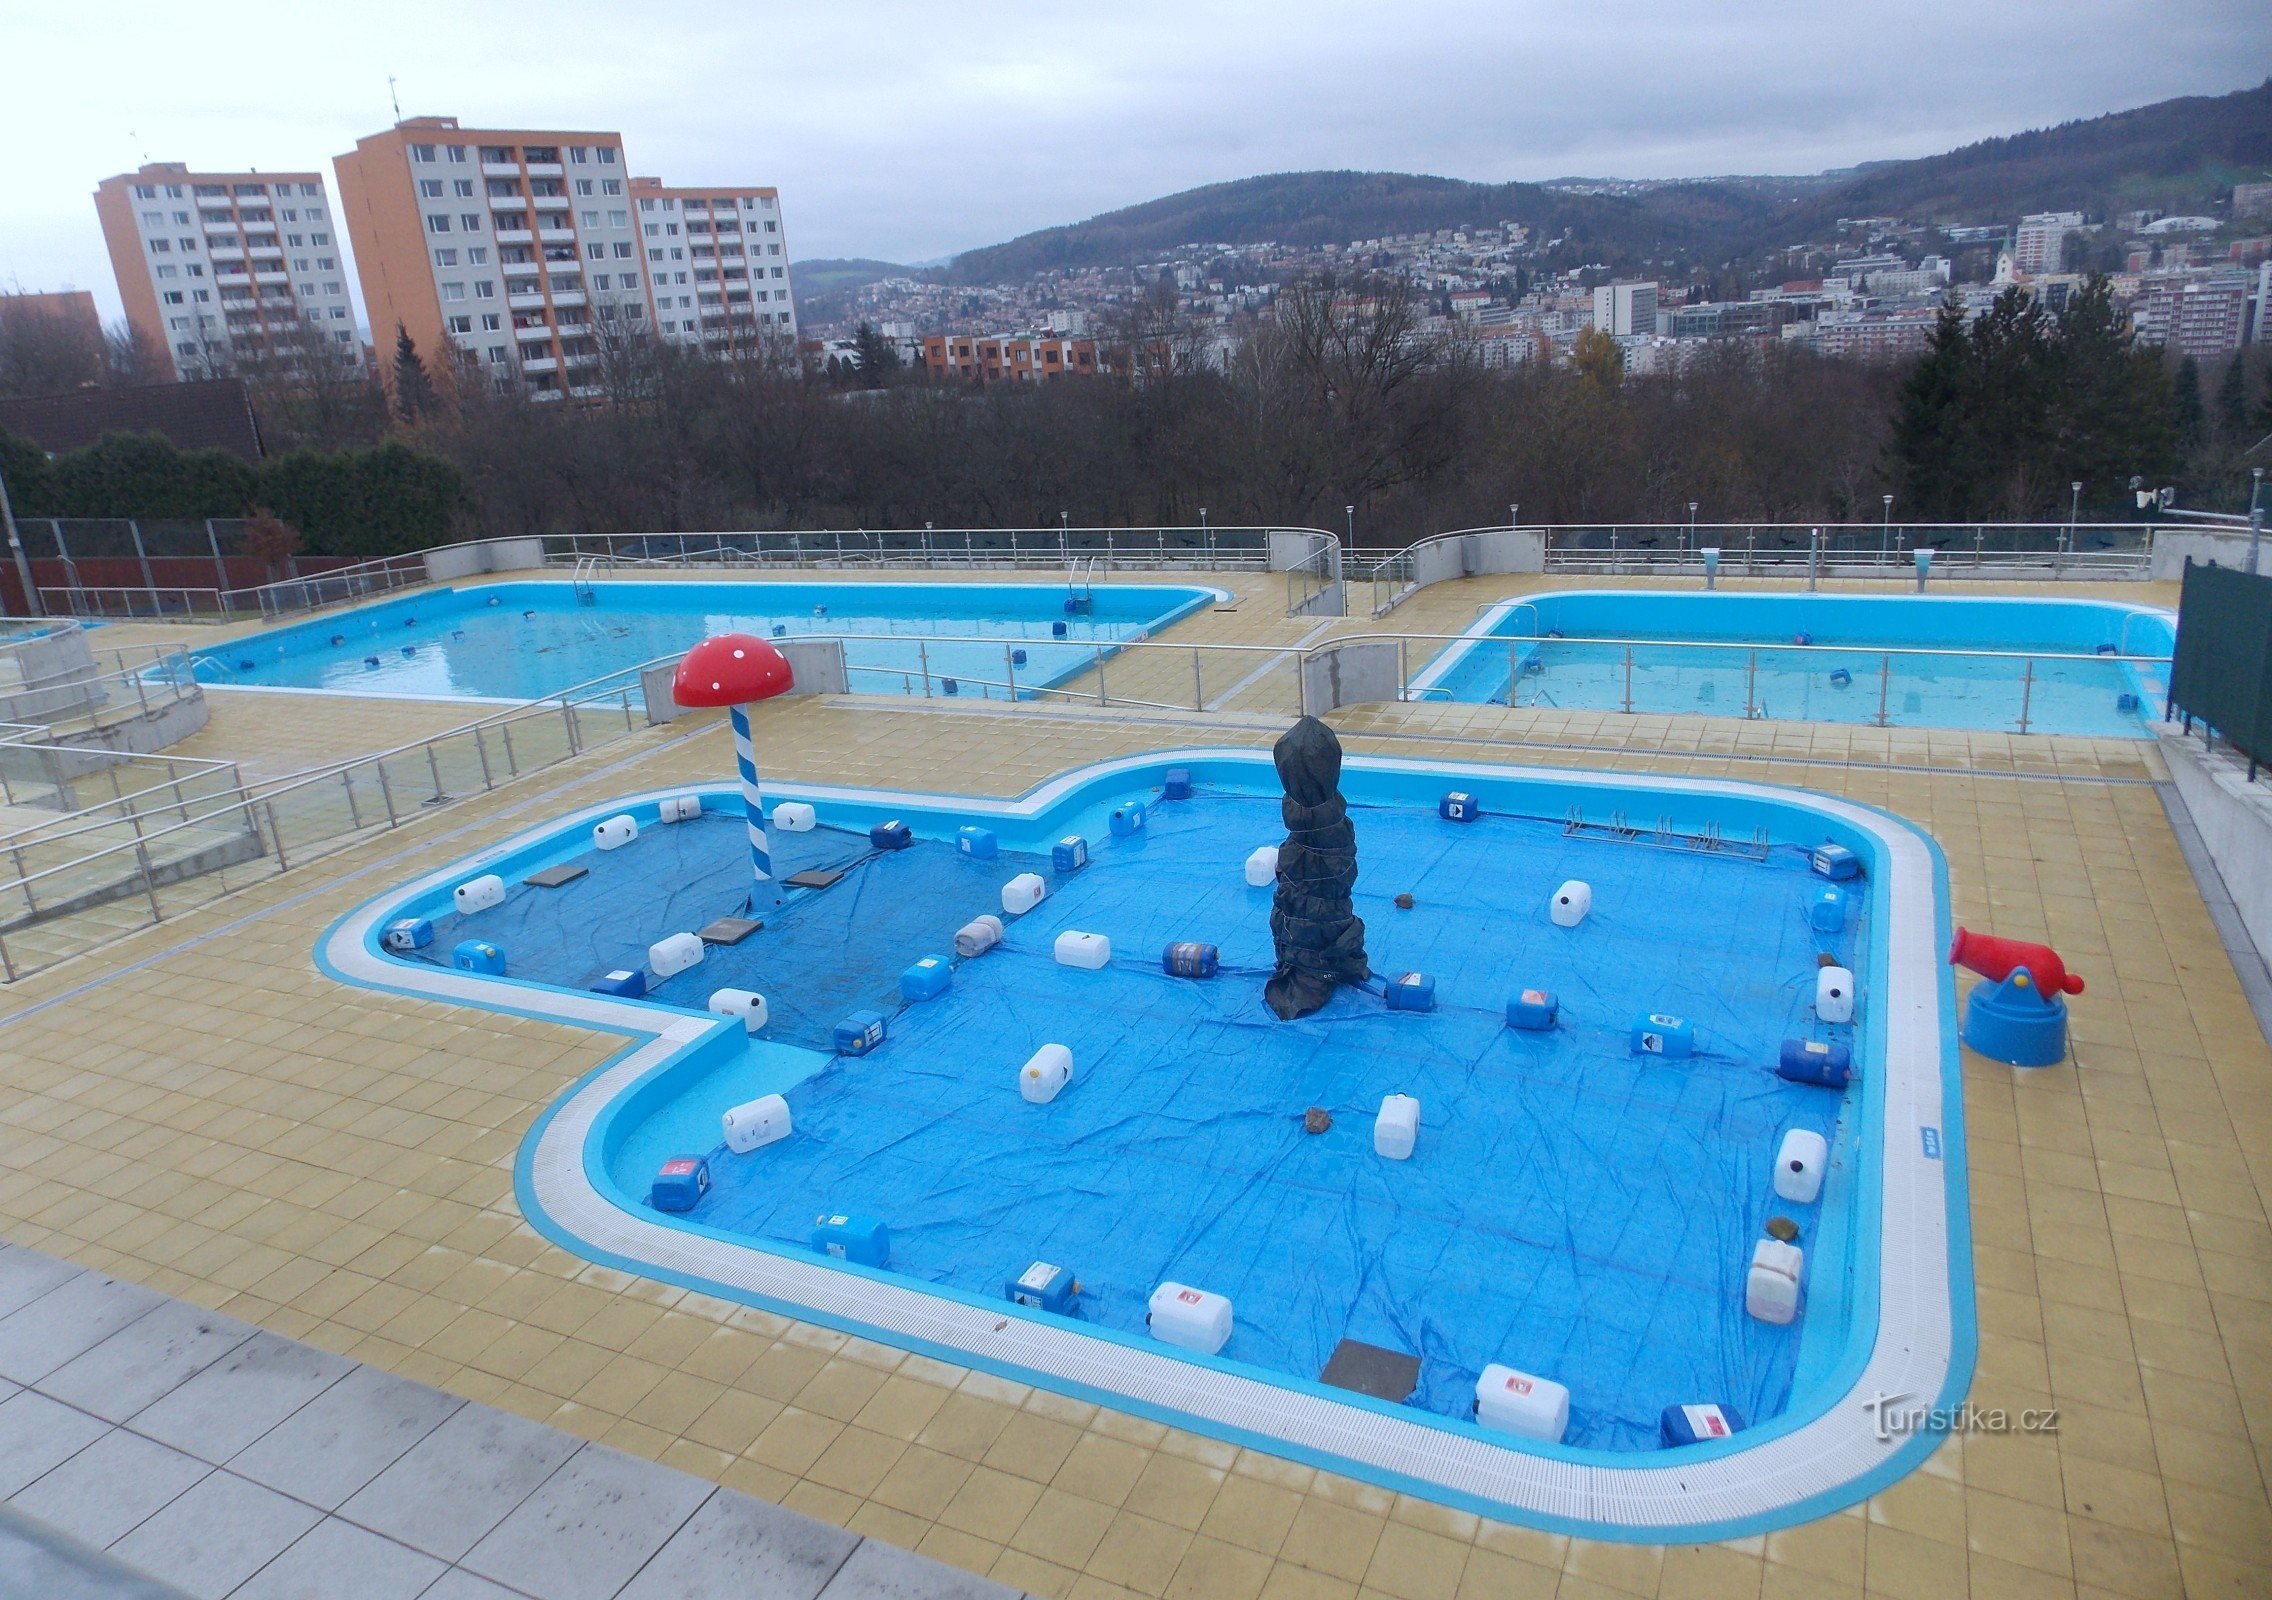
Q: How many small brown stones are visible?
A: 4